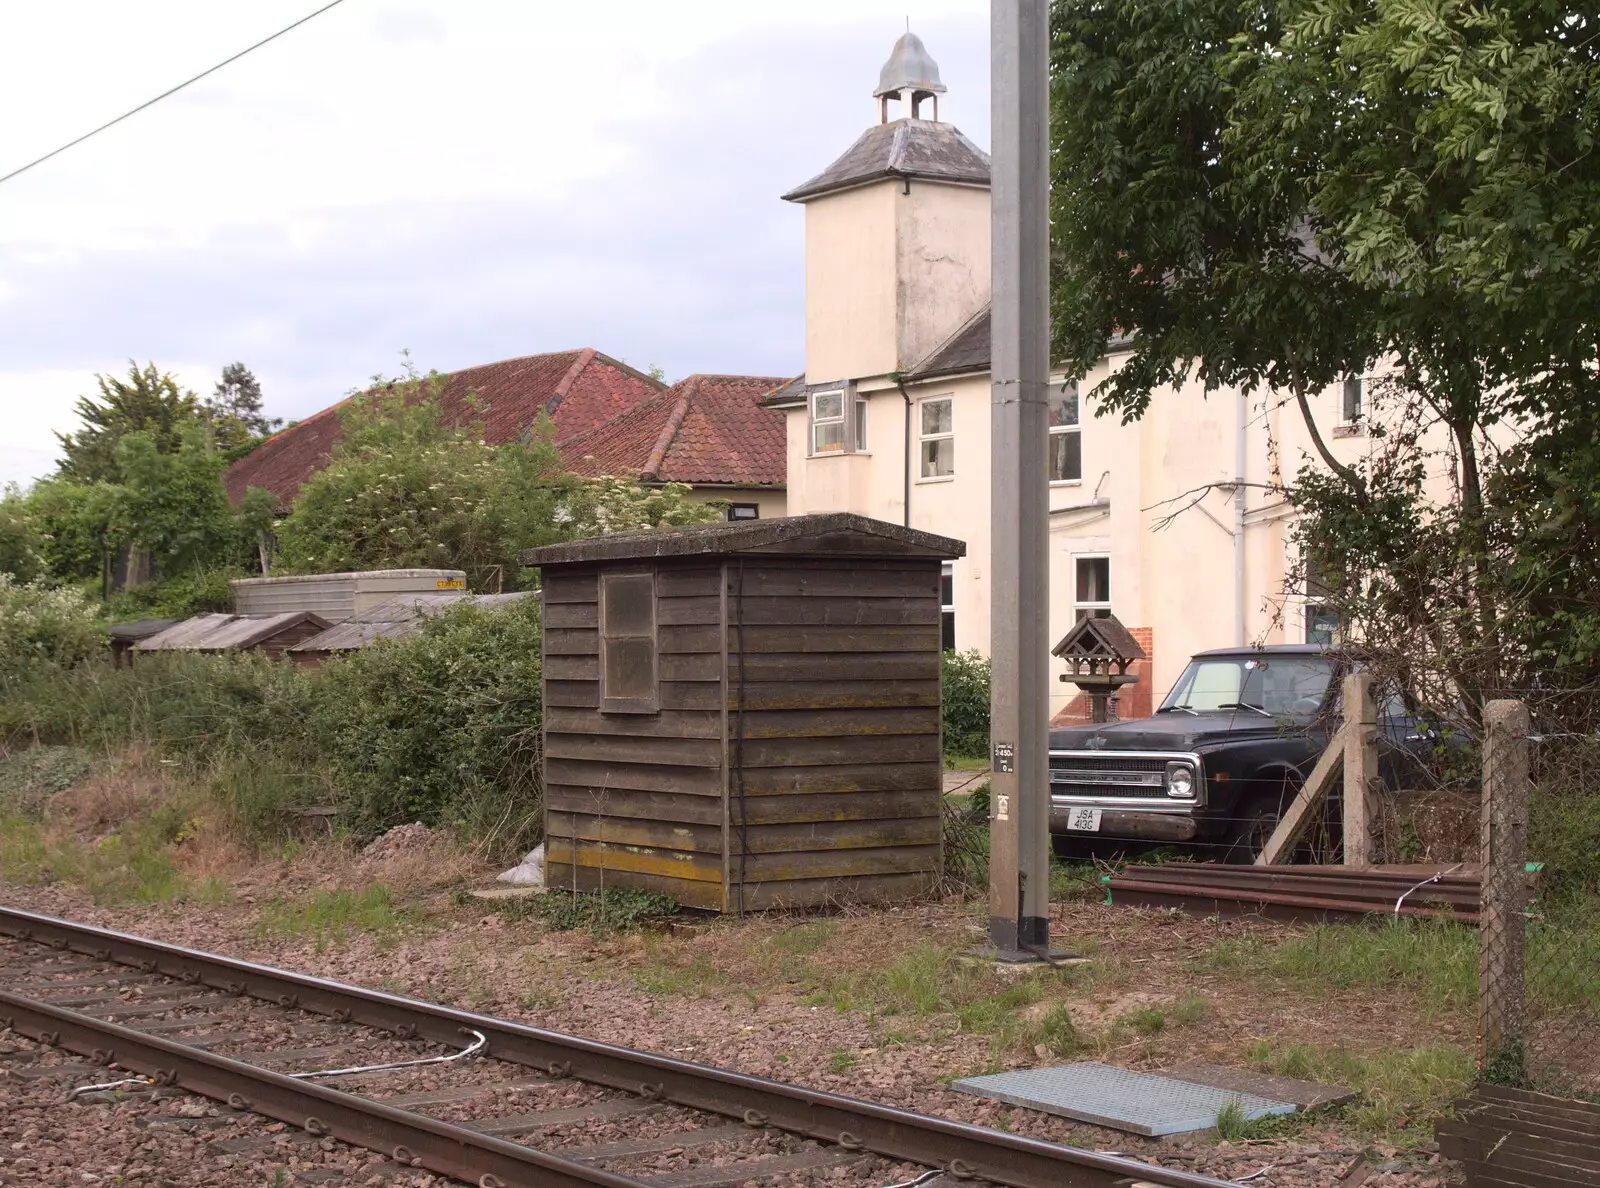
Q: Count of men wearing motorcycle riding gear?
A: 0